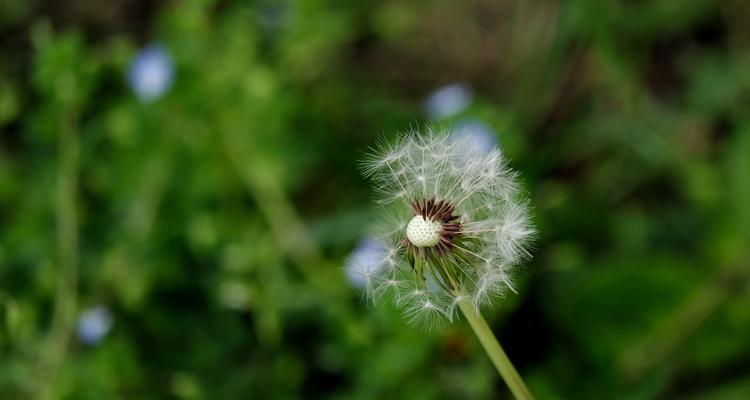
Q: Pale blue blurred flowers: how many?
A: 5